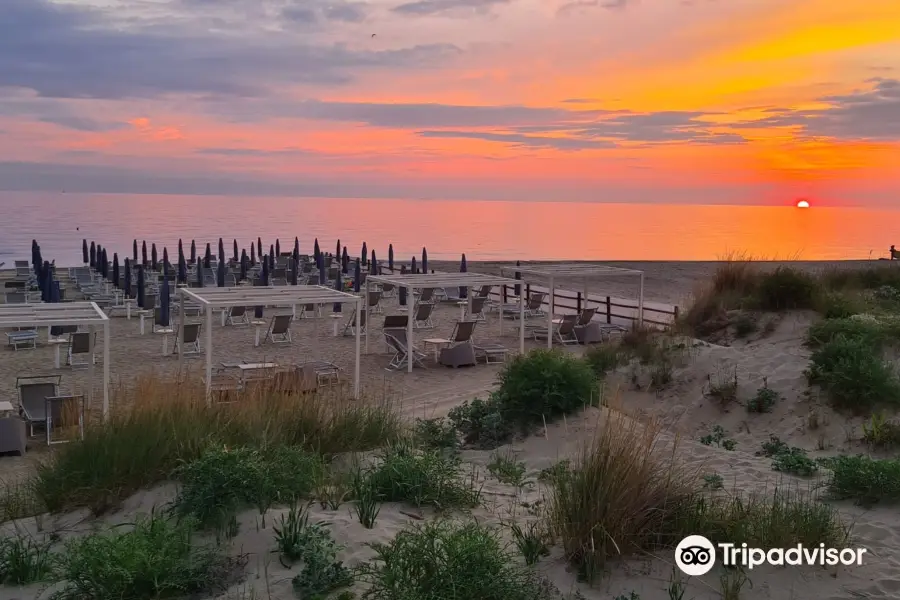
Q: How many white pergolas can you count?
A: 4